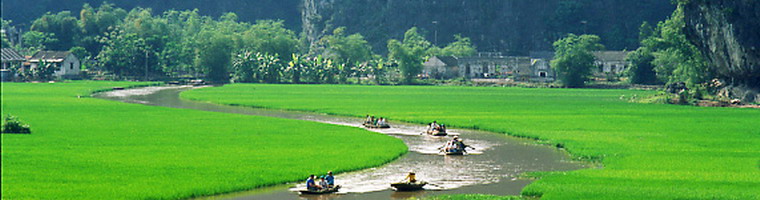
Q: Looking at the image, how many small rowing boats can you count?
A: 5